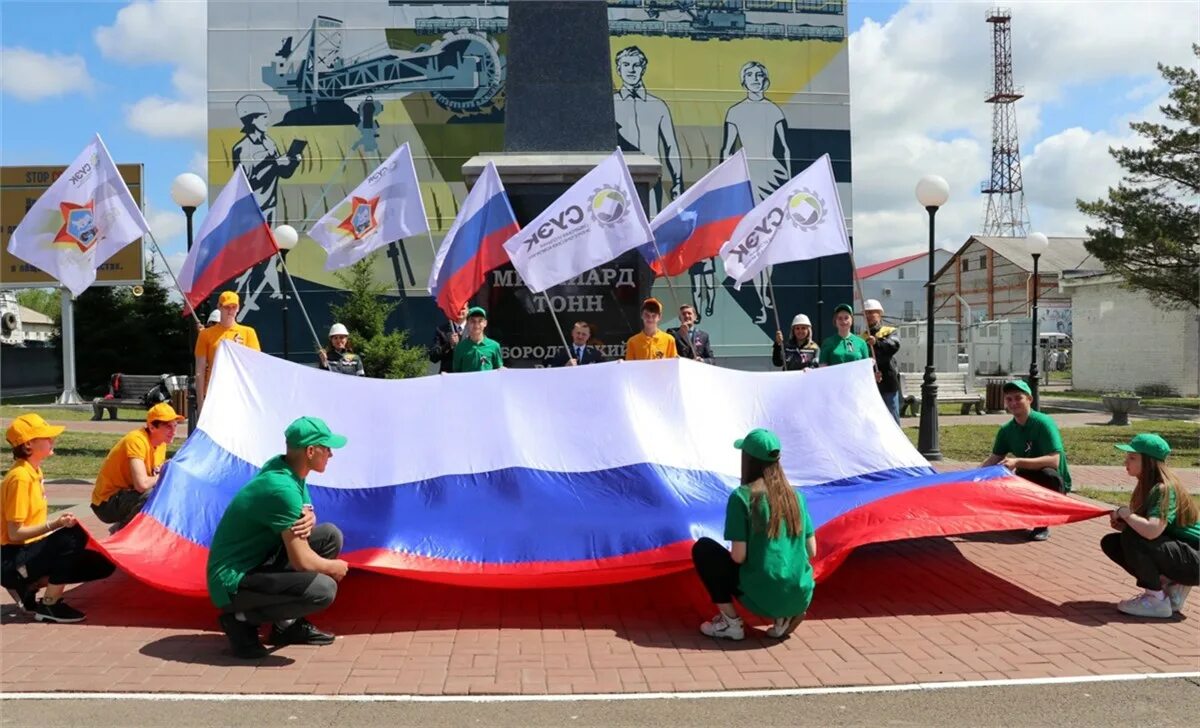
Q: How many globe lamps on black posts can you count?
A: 4